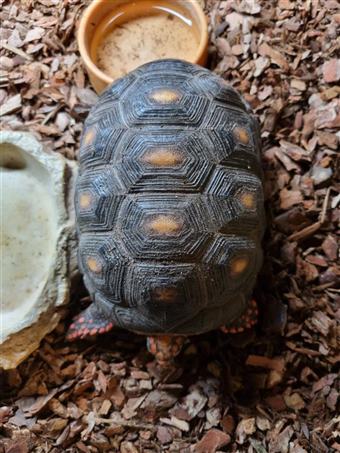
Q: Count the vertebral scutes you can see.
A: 5